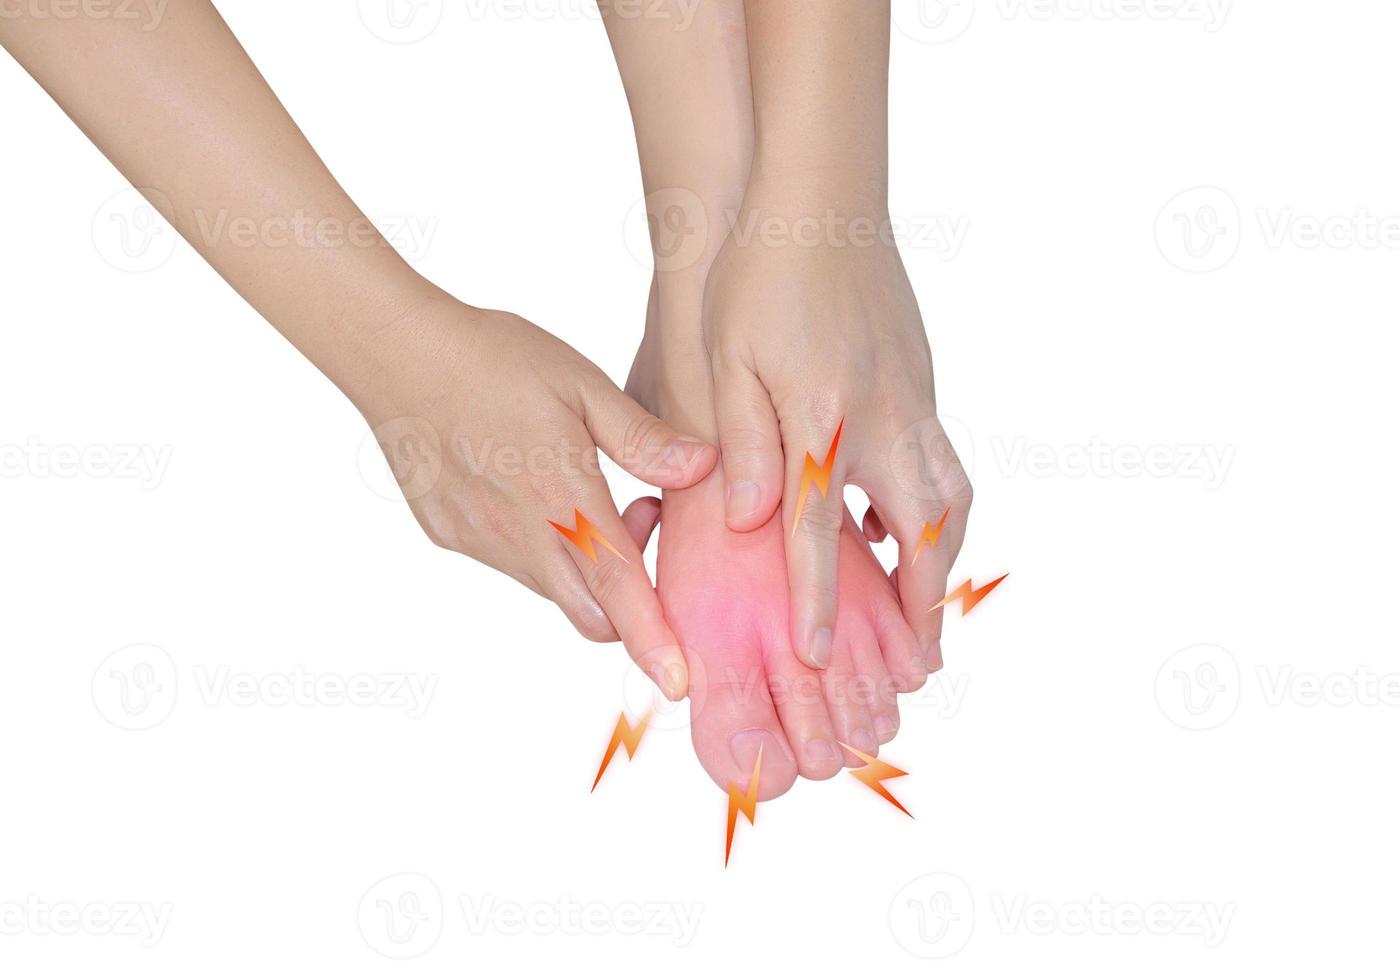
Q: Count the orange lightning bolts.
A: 7